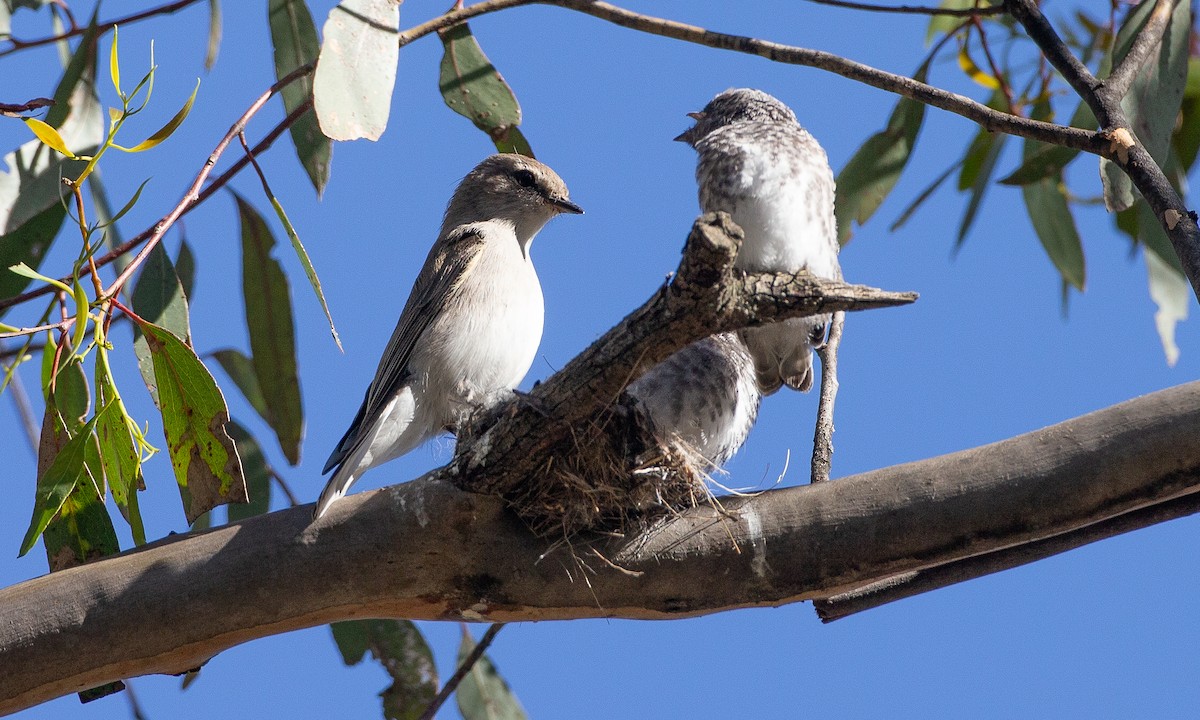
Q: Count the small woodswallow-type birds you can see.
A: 3